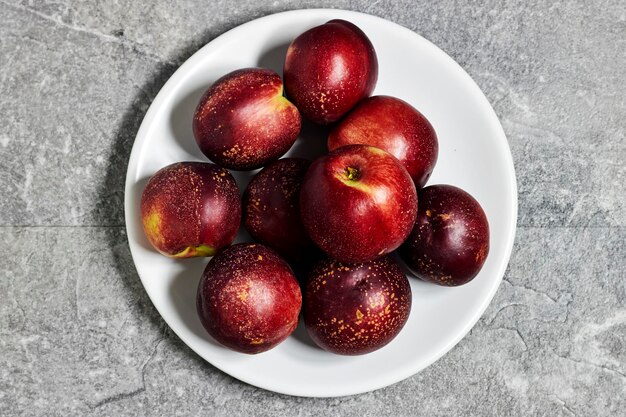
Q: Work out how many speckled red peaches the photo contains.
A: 9